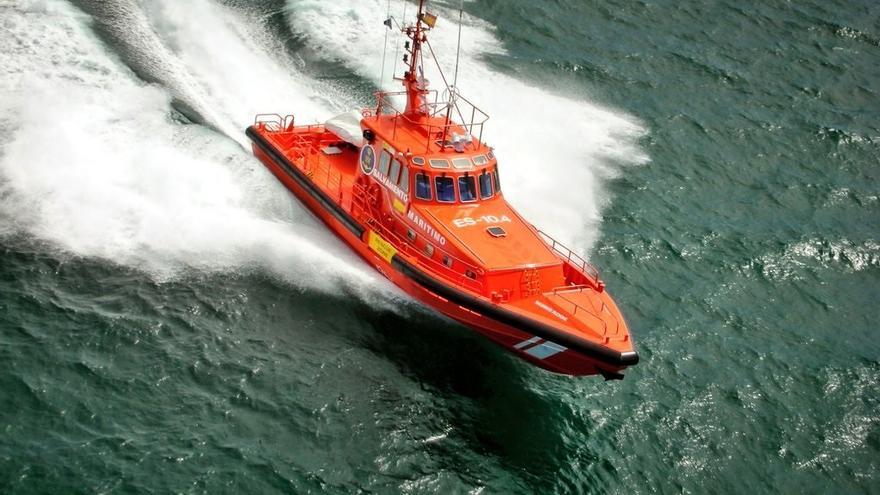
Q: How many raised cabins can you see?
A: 1